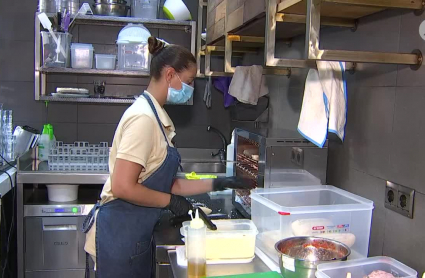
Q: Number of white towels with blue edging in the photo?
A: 2